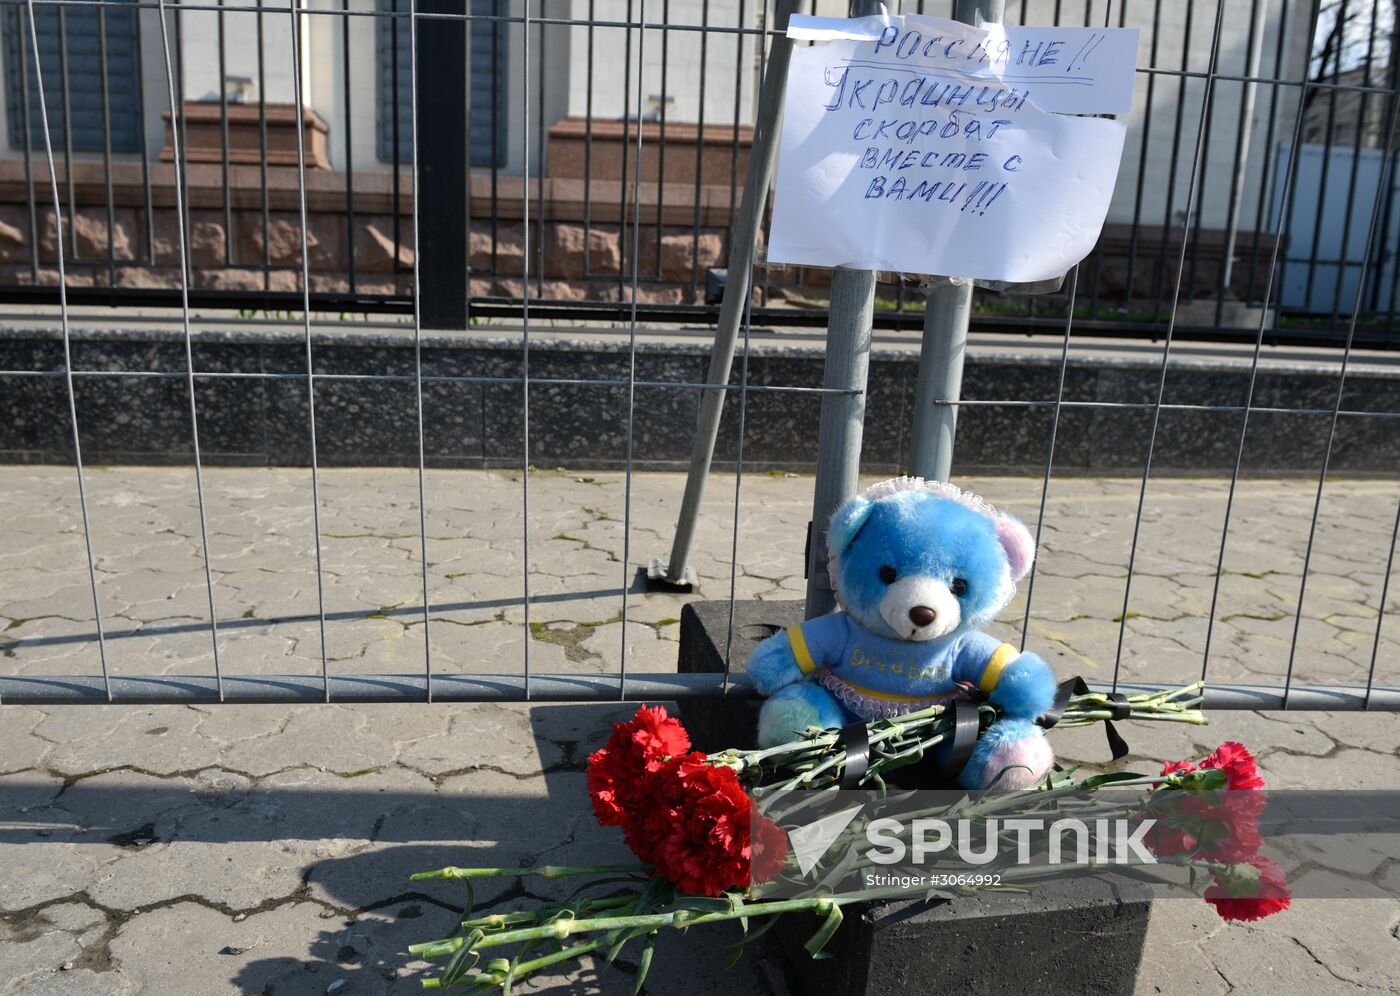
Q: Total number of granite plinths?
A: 2